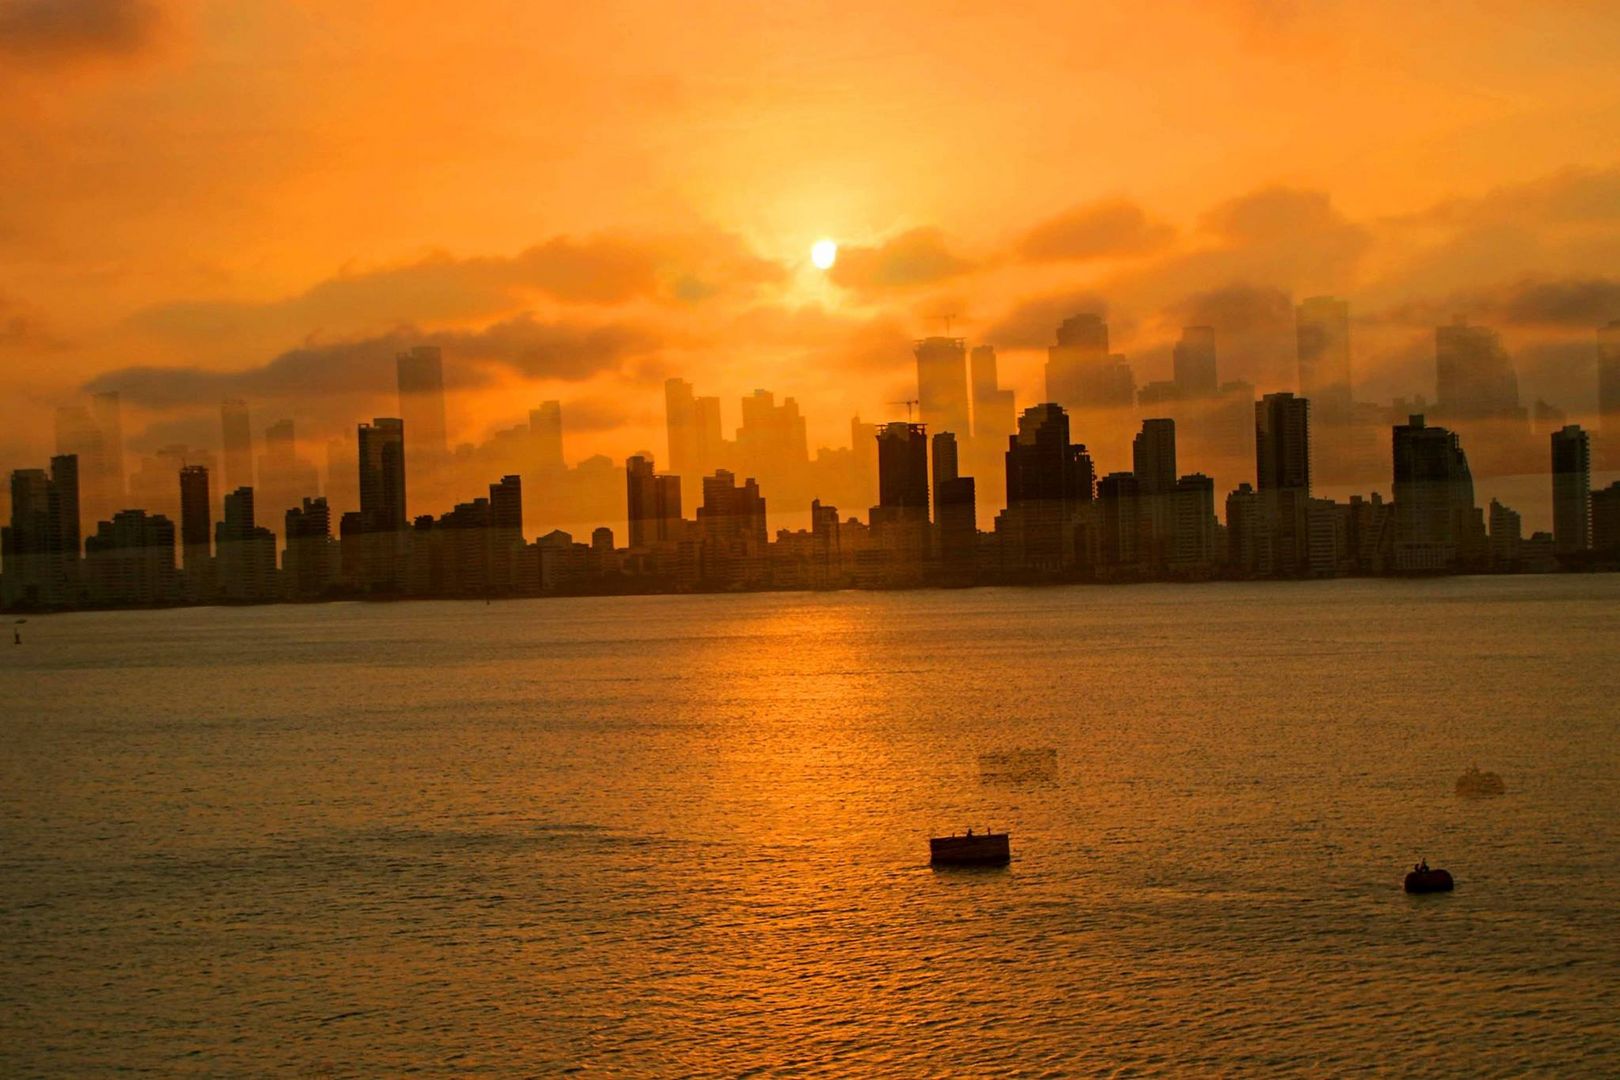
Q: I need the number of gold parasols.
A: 0